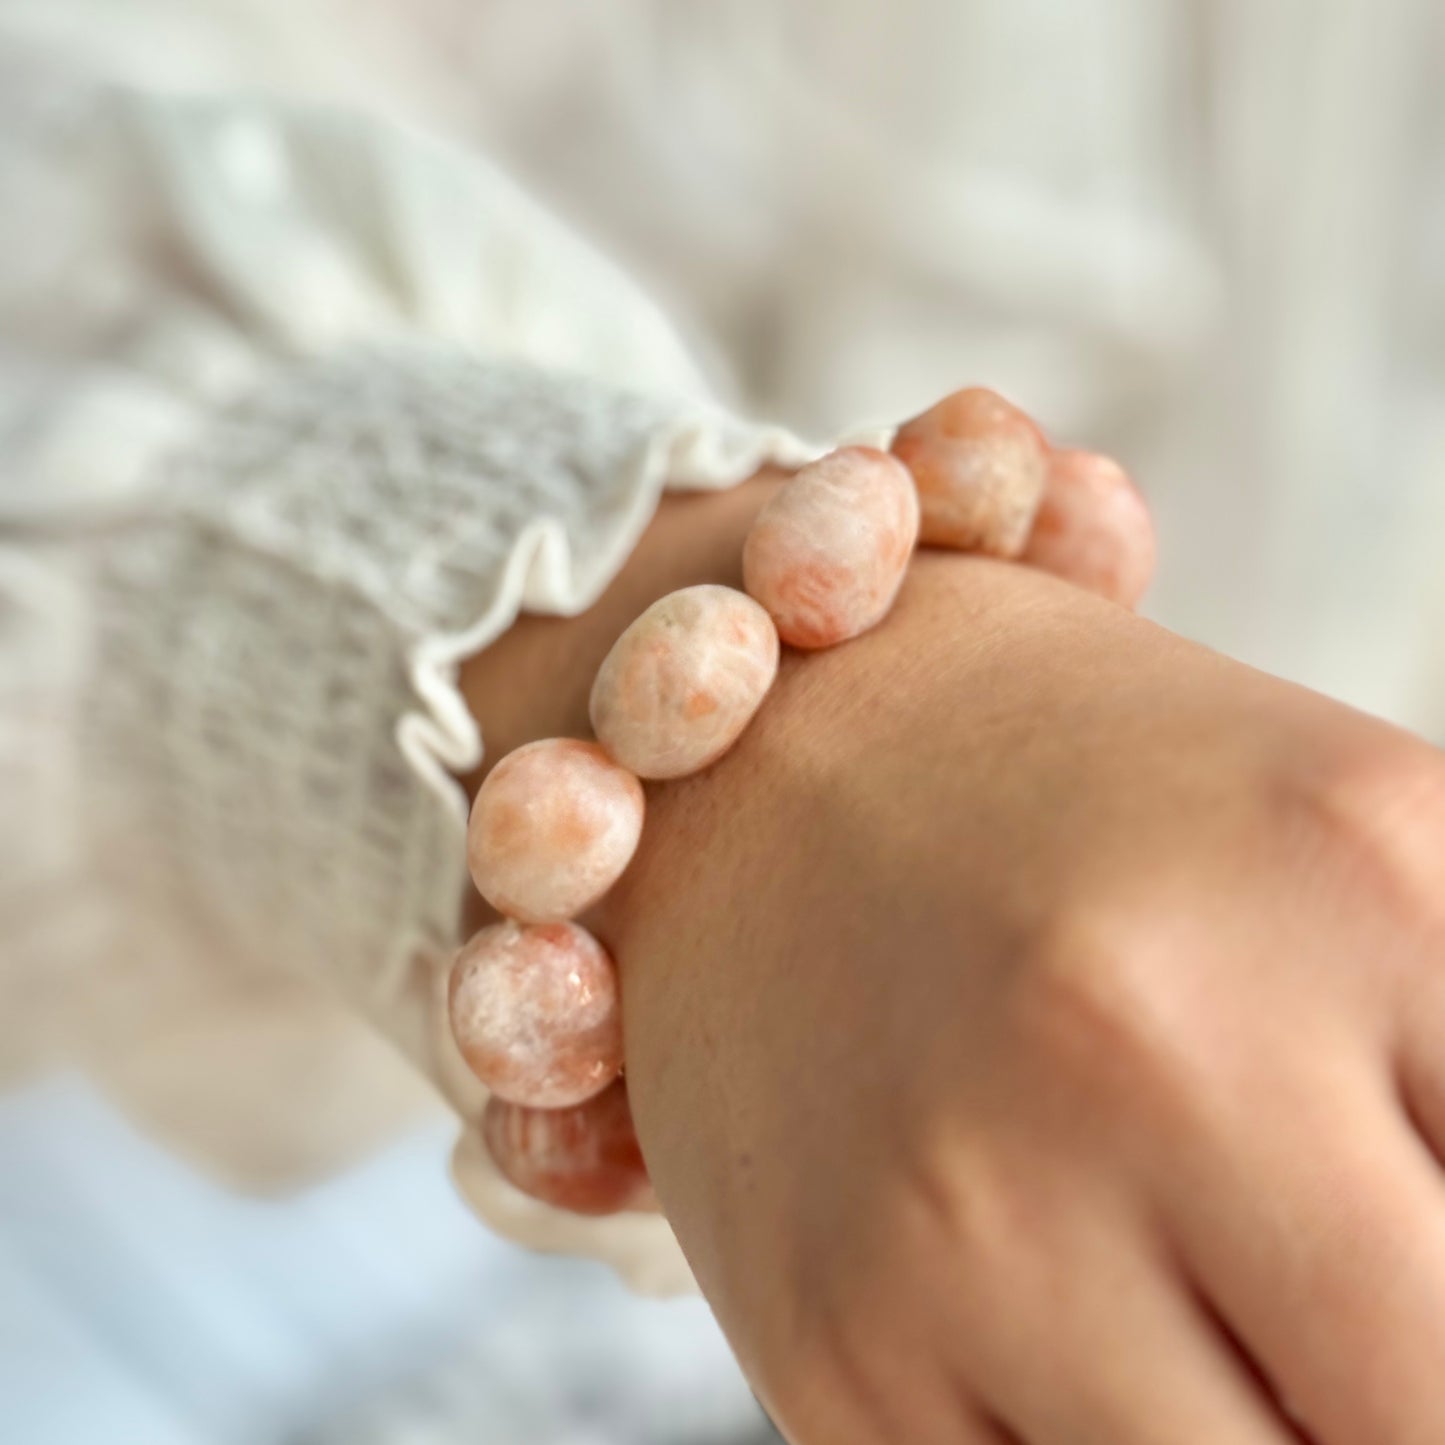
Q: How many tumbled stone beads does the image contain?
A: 7